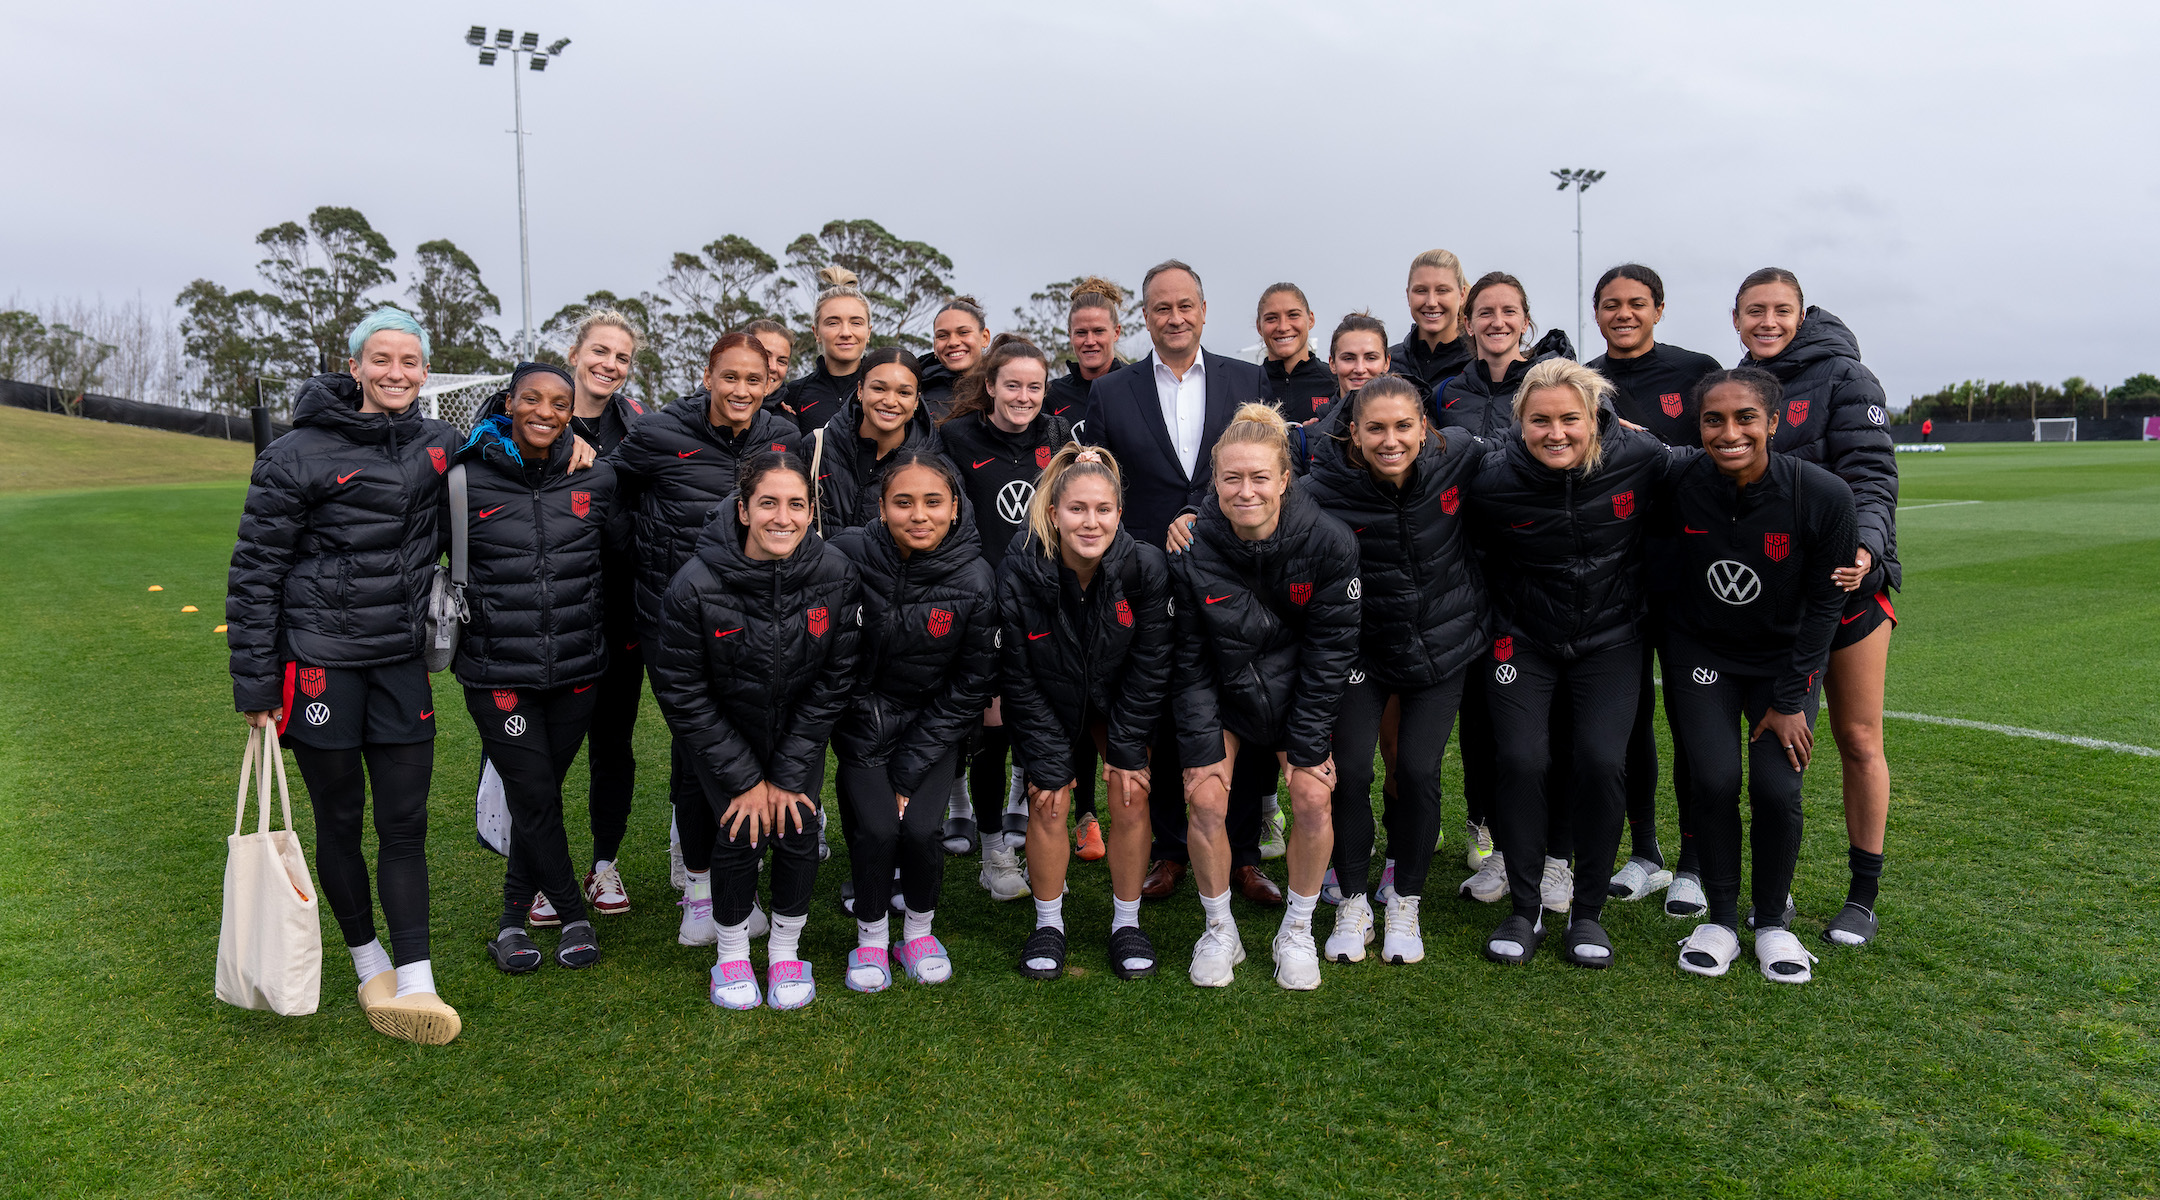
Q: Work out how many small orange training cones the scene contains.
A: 3